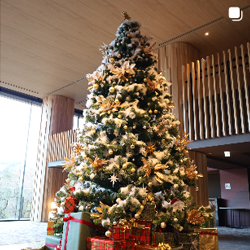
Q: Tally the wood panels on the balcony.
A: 13